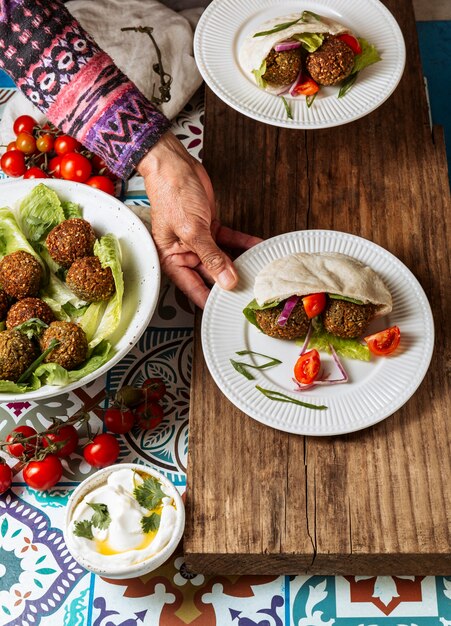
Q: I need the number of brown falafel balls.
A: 11